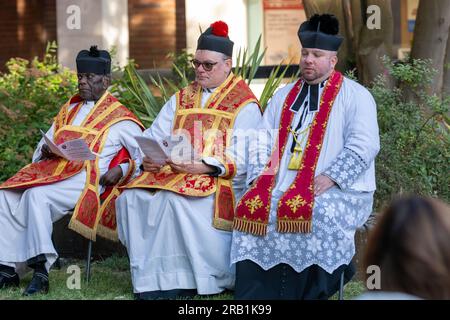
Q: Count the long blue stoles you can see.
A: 0